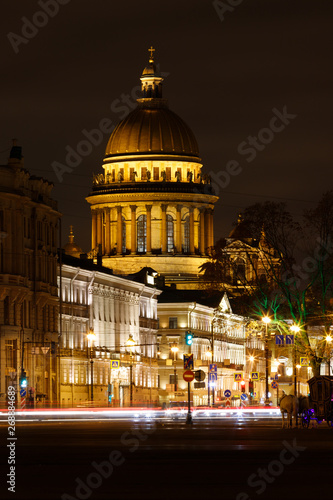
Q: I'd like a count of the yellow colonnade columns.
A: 12